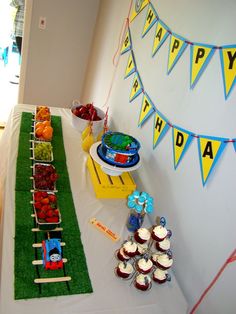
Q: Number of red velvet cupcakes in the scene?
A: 12